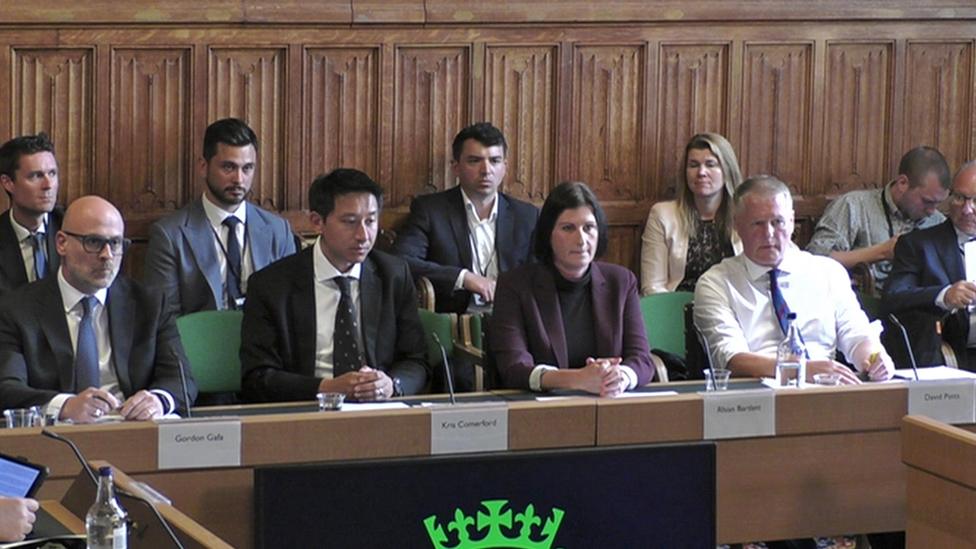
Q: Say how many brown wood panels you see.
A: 11